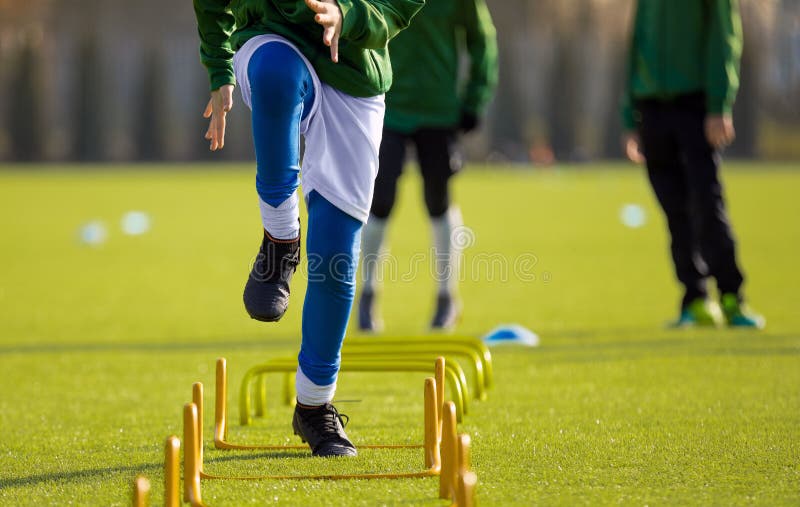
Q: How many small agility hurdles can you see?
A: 9